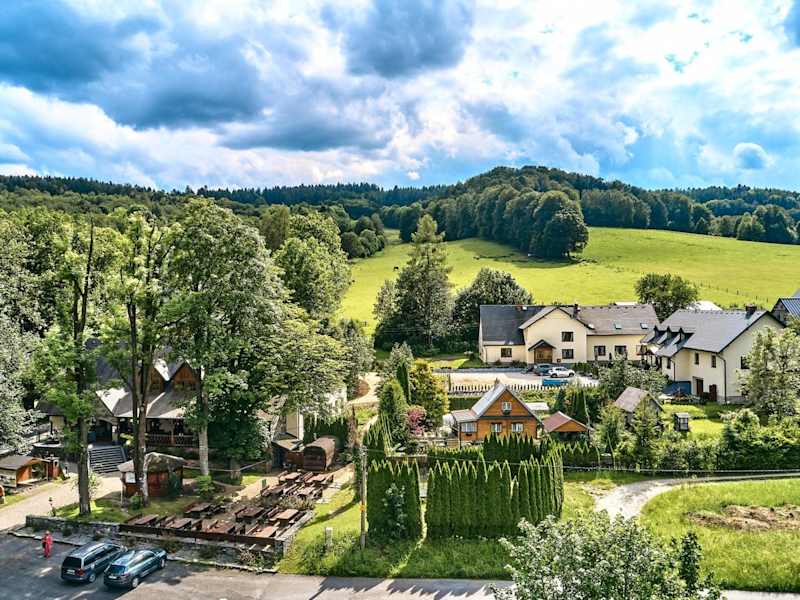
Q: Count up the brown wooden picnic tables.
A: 11